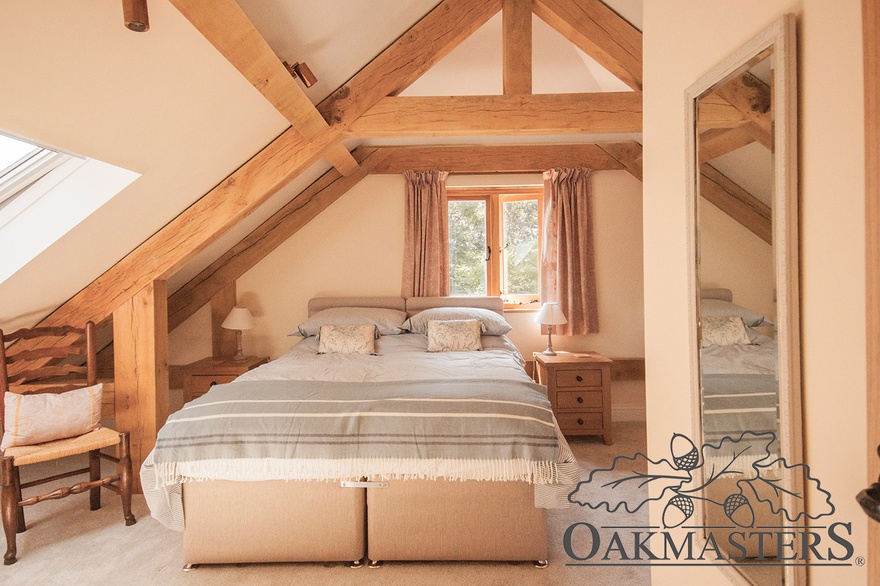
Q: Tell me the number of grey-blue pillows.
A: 2